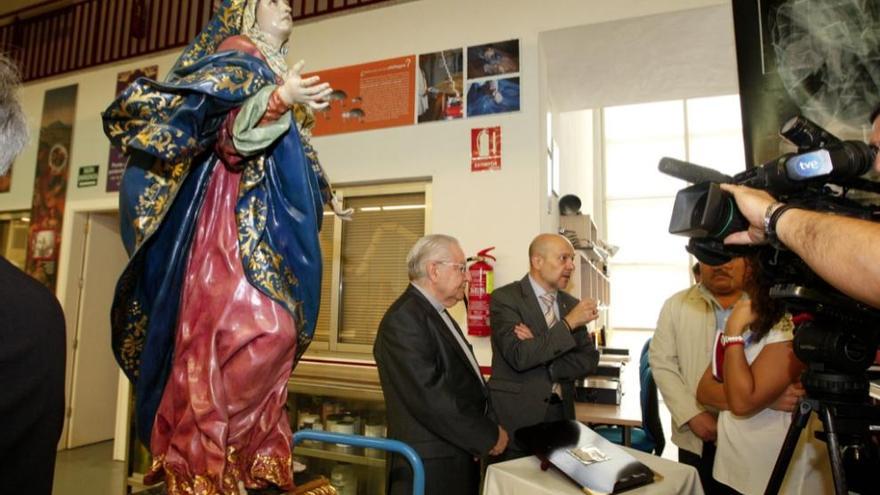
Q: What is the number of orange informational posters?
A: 1